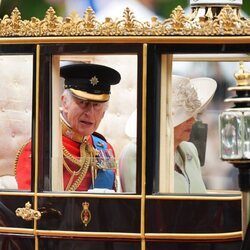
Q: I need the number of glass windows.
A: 3